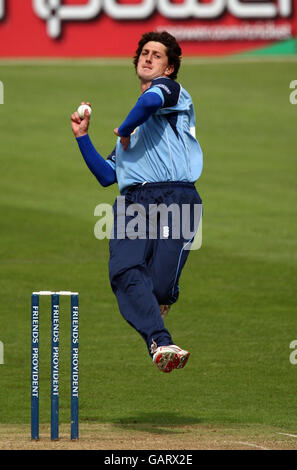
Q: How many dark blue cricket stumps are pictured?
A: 3